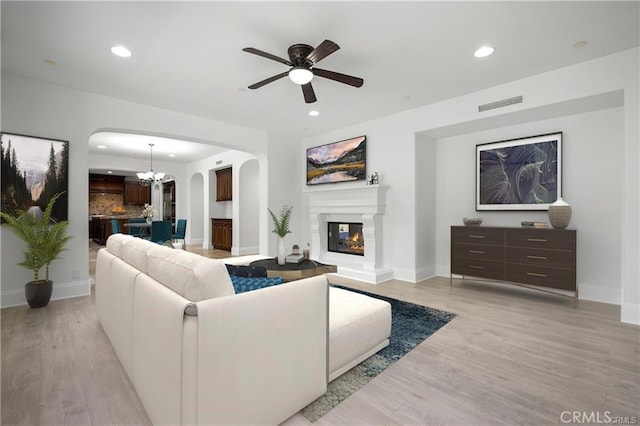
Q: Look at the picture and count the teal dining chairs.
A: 4